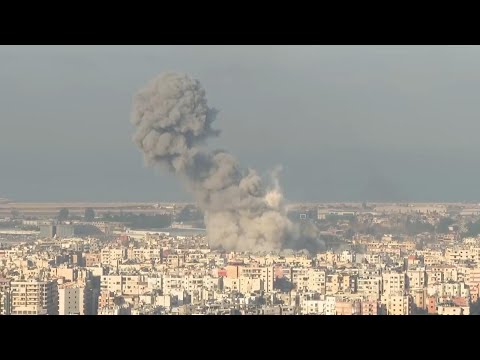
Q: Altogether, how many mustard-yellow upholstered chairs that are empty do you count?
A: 0